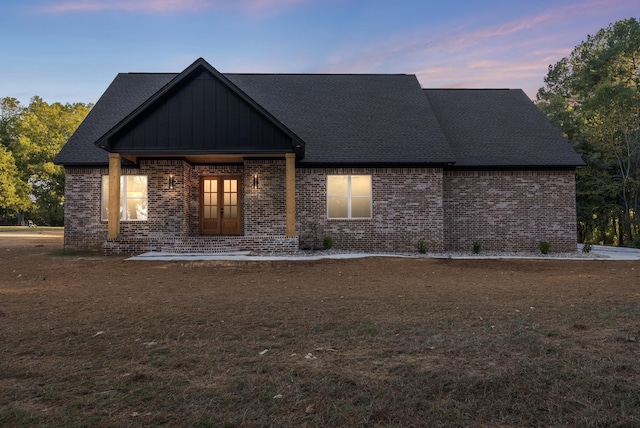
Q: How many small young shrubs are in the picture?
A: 5